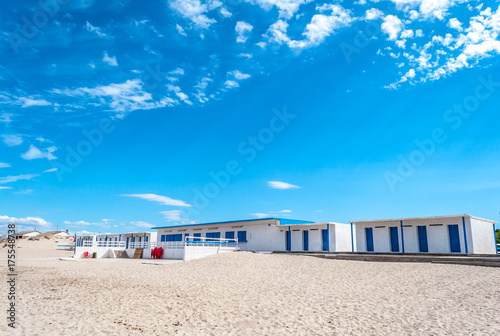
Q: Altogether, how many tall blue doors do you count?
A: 7